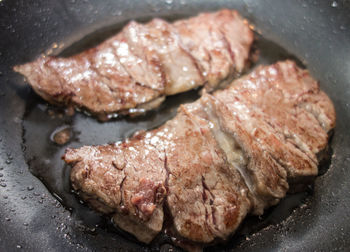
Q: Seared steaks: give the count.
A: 2